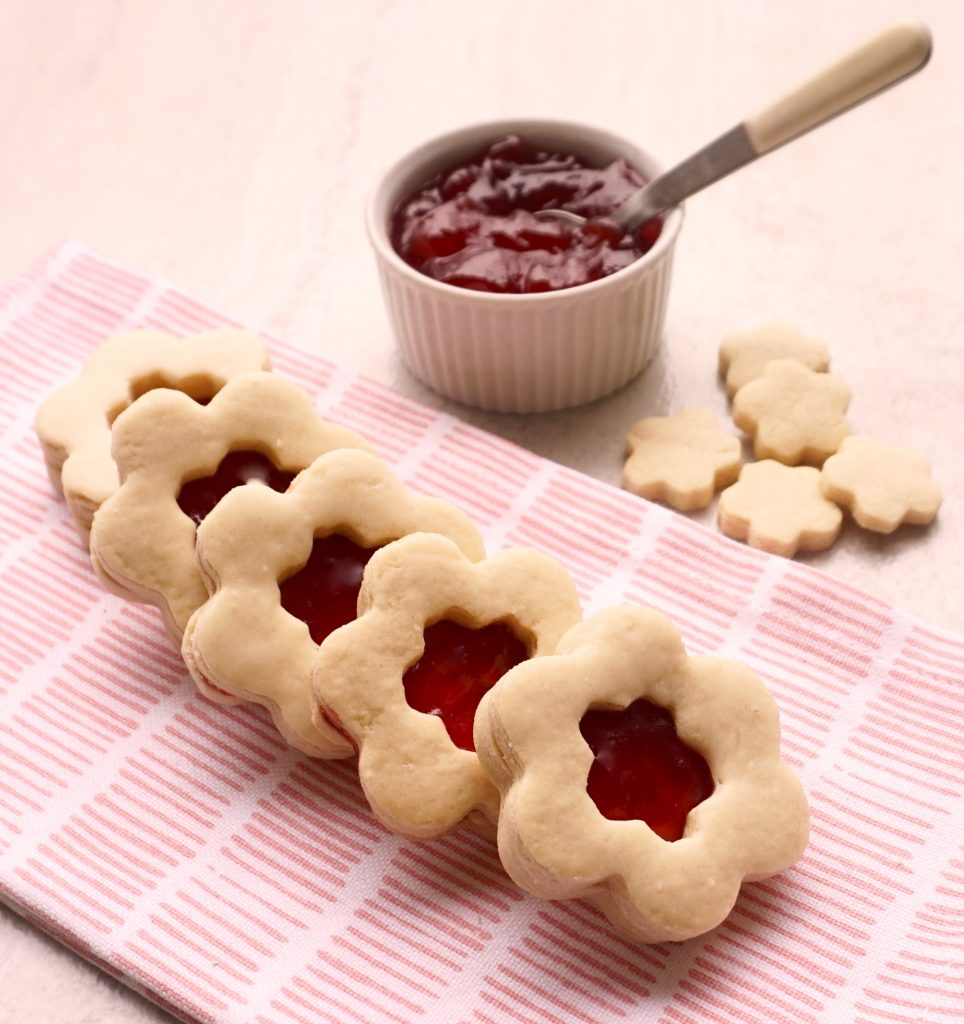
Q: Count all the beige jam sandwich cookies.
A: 5